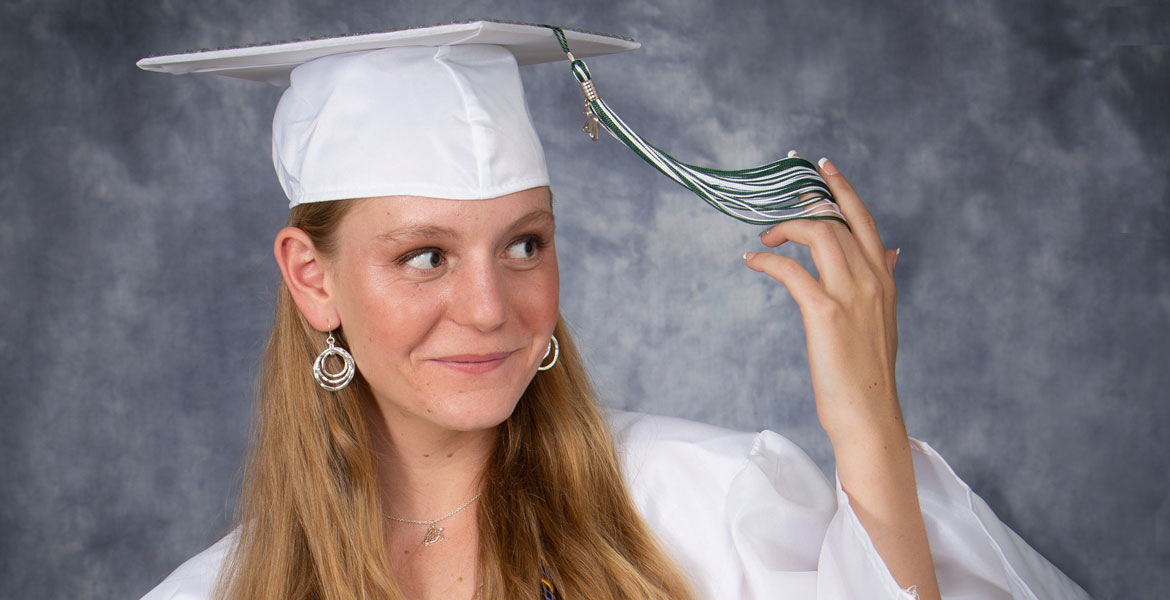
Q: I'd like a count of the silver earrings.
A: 2